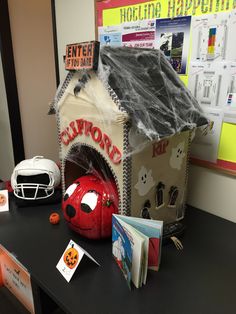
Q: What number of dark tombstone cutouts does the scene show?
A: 3